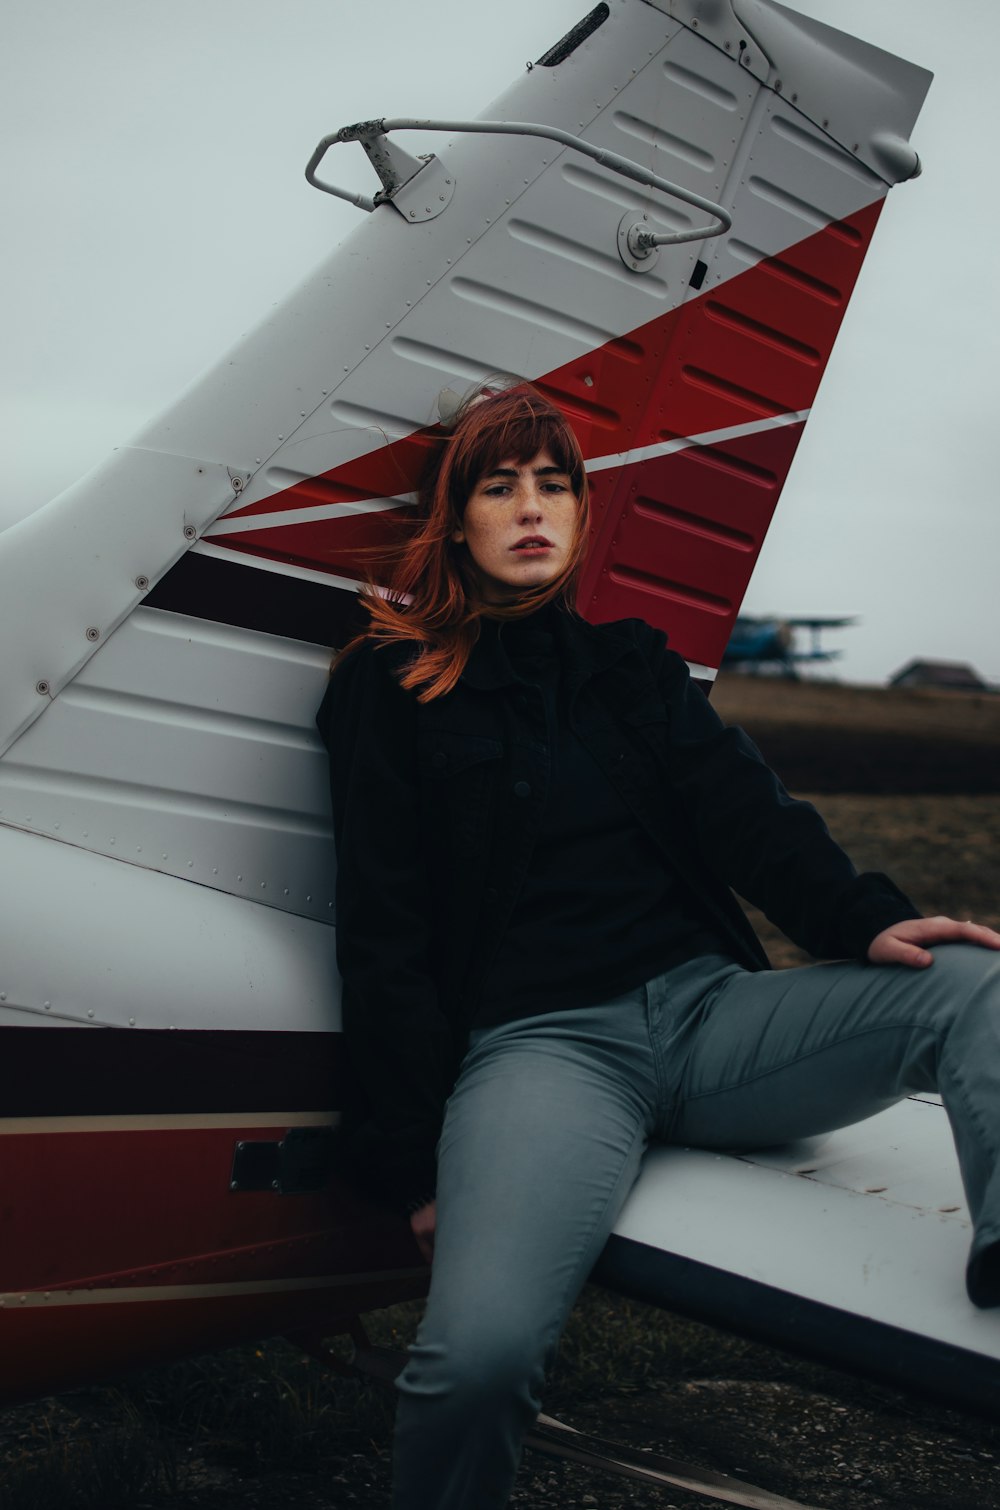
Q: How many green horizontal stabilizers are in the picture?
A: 0